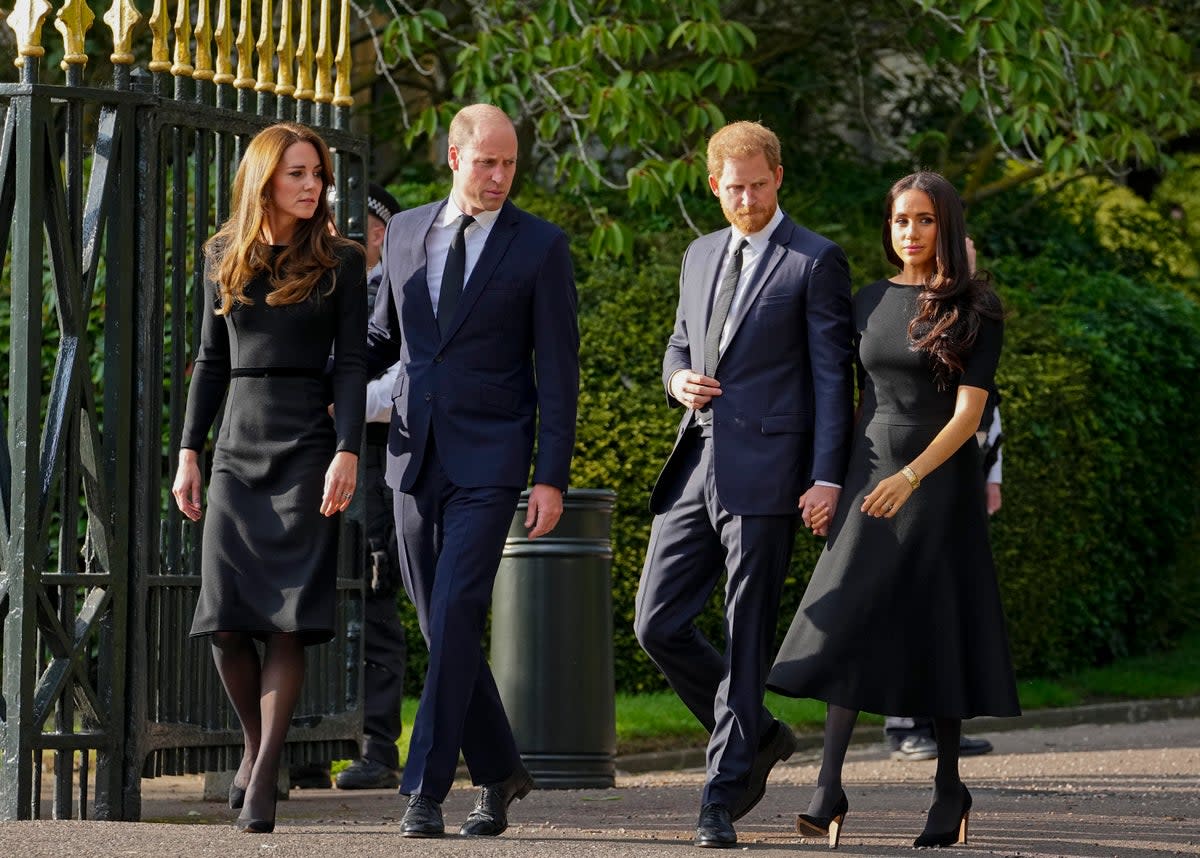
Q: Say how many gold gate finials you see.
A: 13